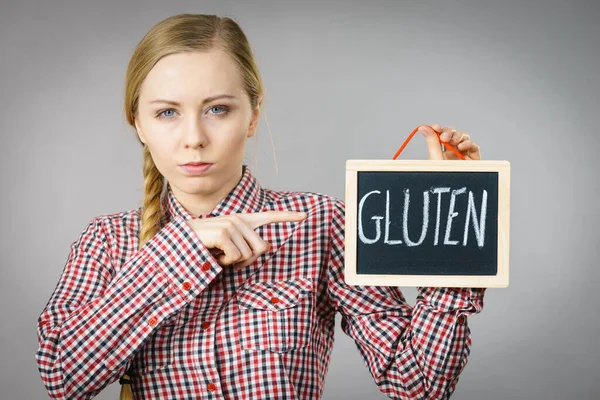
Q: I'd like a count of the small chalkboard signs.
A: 1